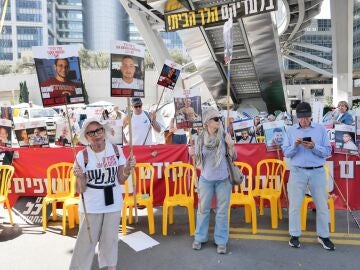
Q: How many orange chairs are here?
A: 8